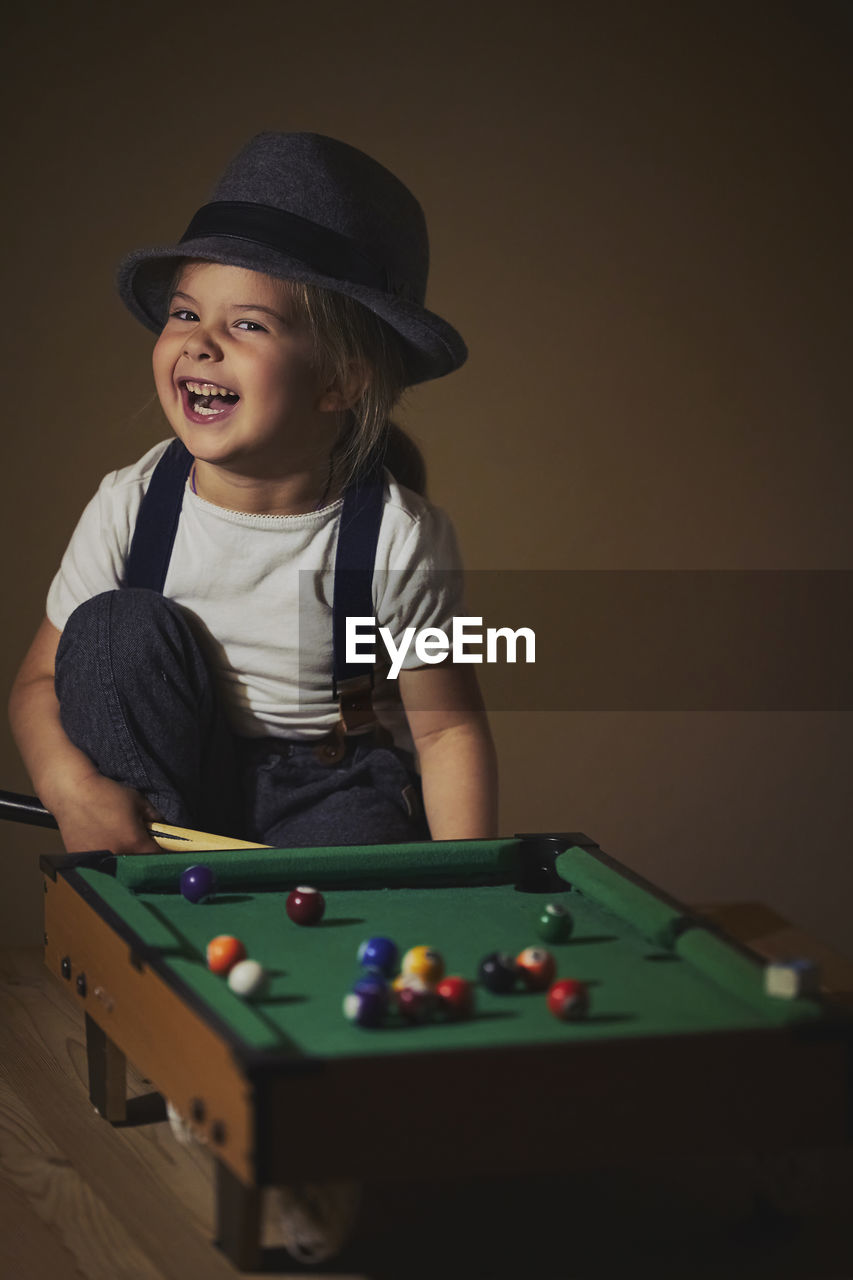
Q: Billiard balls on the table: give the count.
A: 15